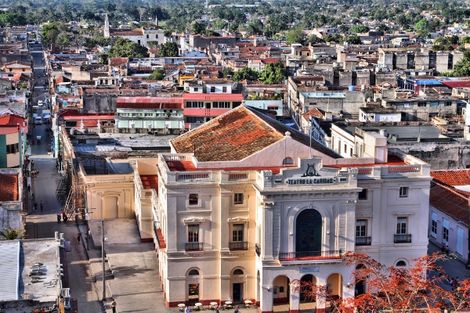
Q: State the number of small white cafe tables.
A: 5